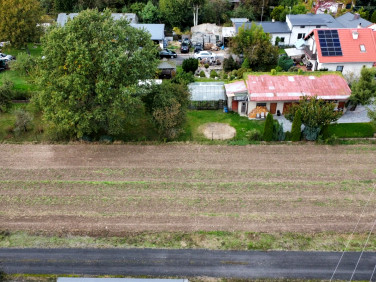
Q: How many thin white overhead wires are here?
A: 3